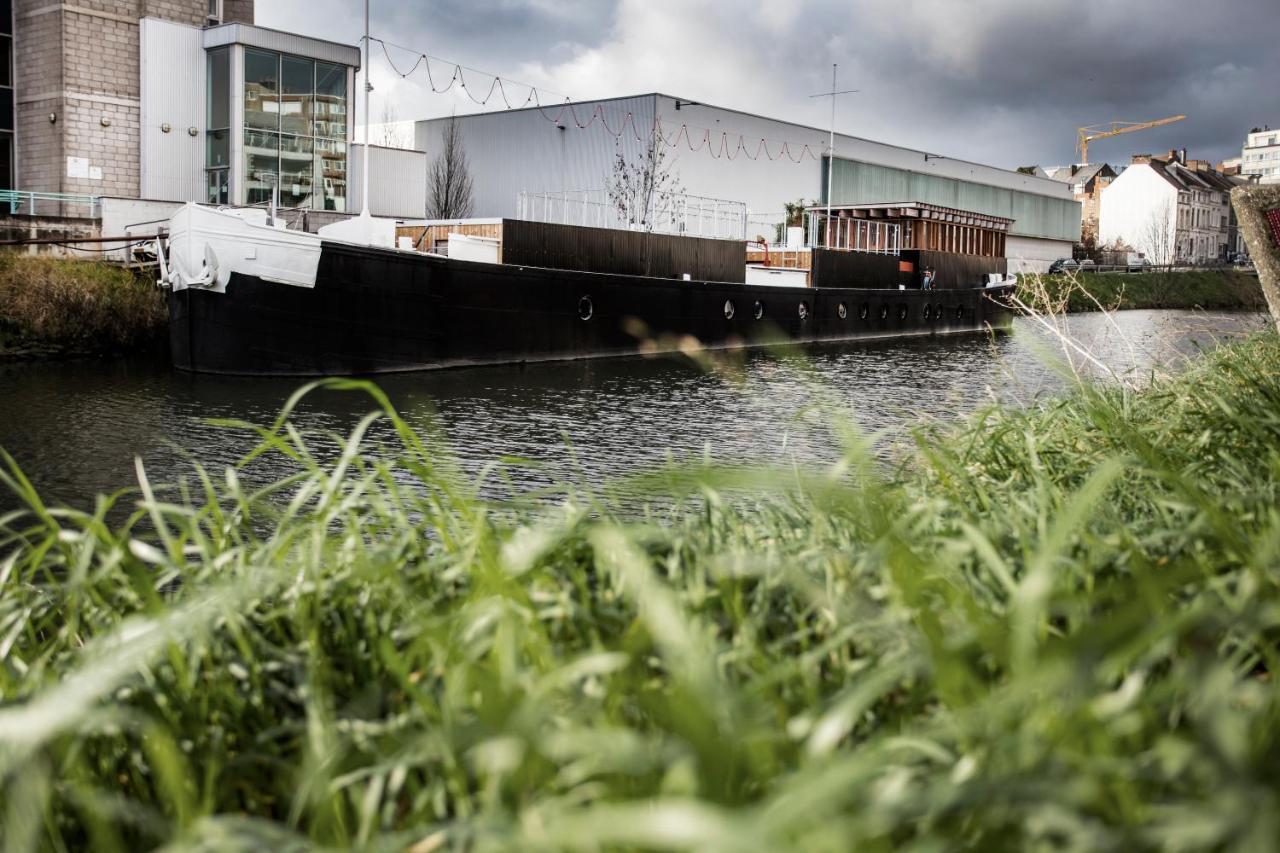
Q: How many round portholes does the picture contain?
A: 11